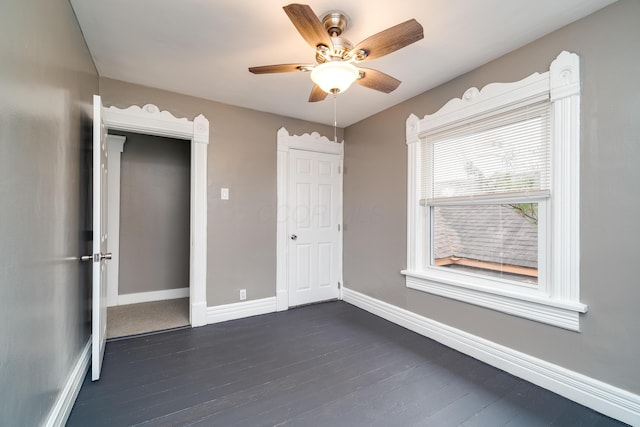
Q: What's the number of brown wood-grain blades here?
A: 5